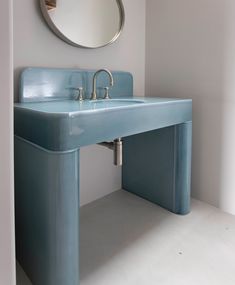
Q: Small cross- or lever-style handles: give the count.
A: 2